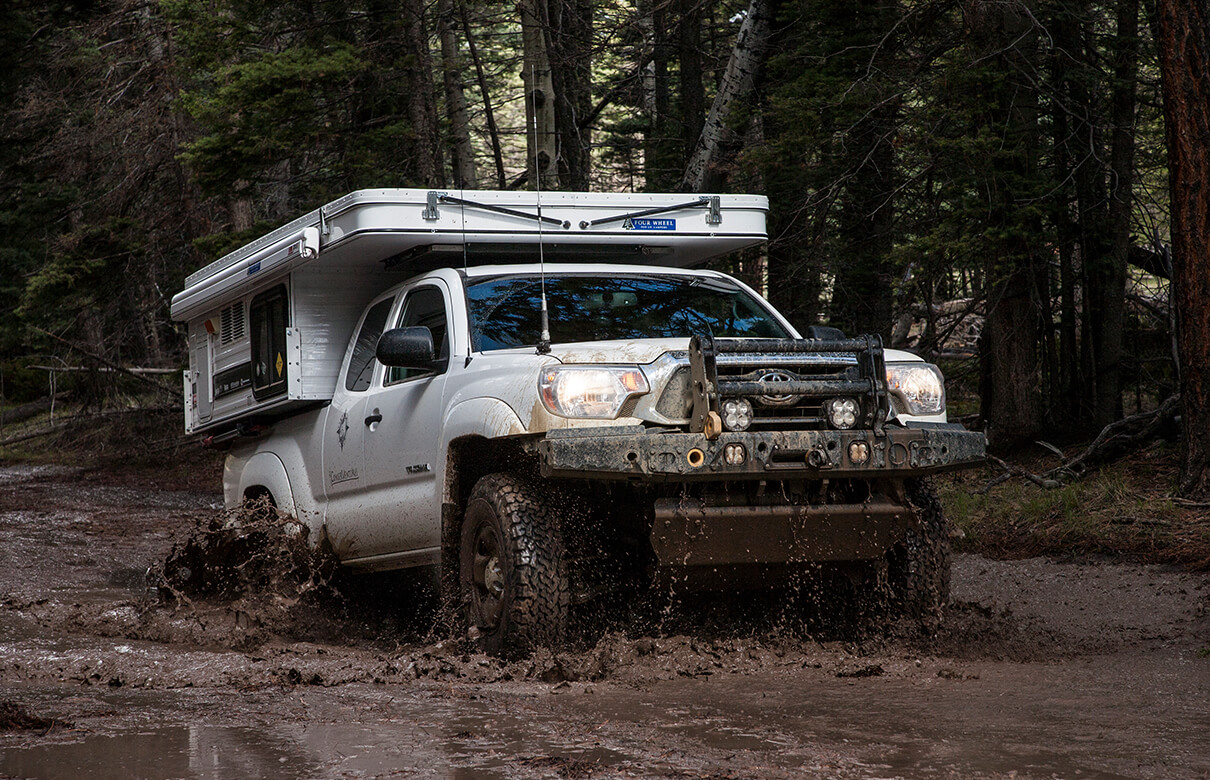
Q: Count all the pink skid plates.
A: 0